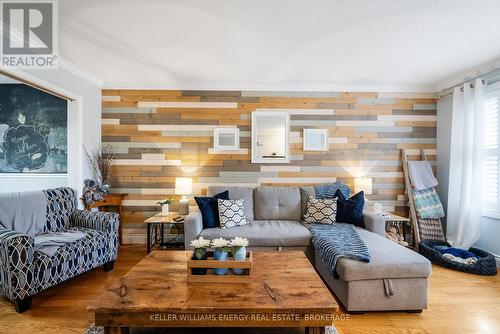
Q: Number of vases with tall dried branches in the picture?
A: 1